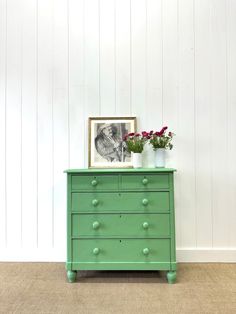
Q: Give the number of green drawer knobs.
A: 8